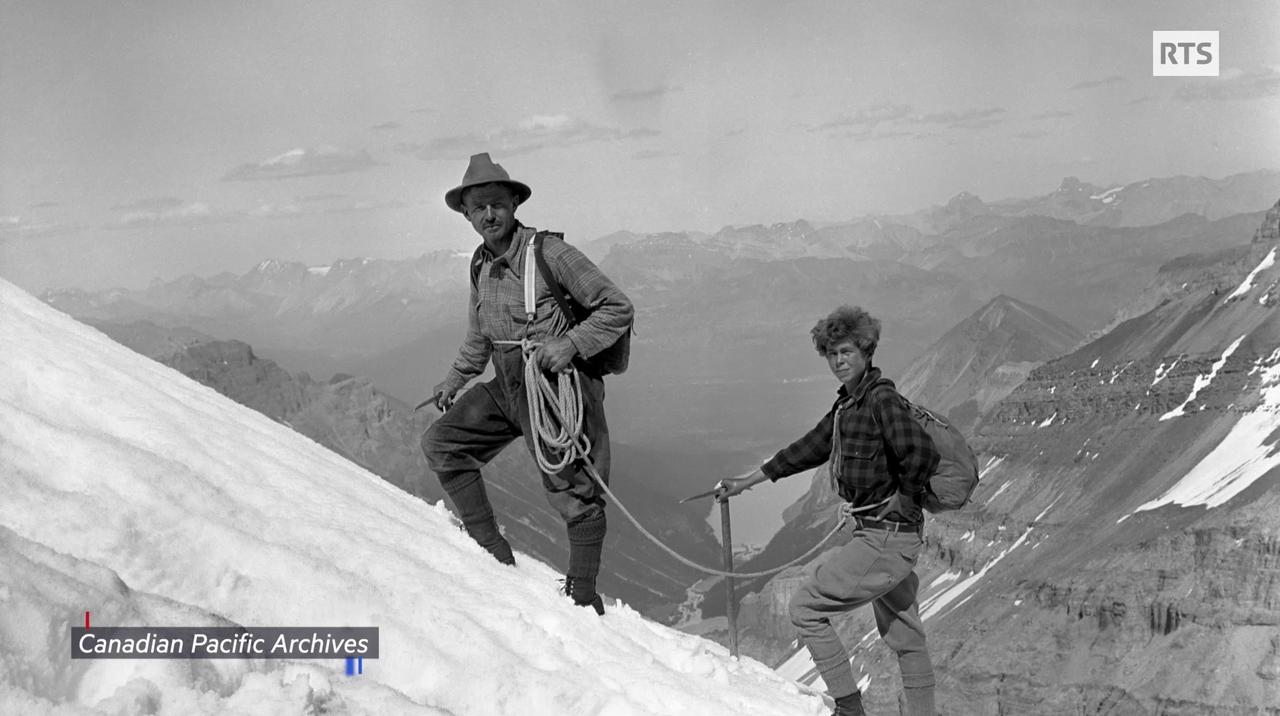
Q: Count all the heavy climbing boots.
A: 3